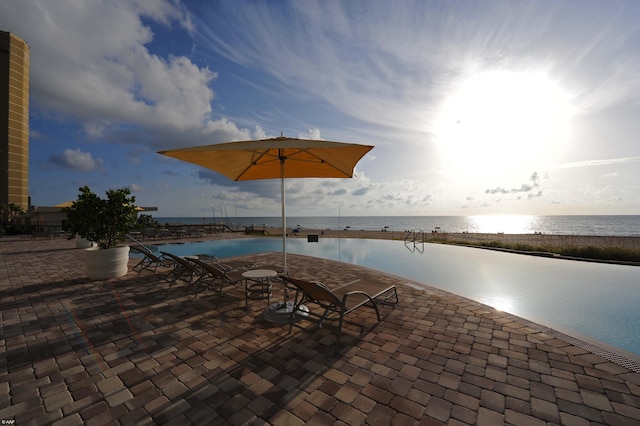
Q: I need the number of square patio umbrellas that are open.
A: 1